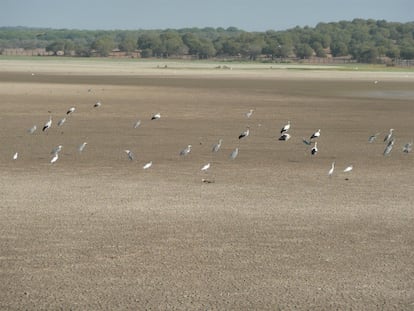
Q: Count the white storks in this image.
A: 9